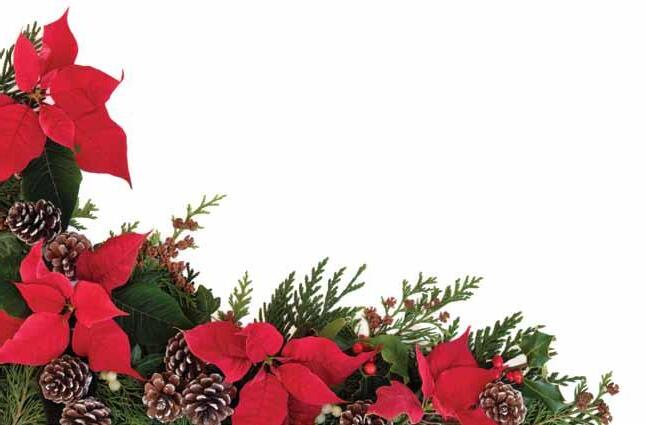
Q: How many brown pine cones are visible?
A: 9